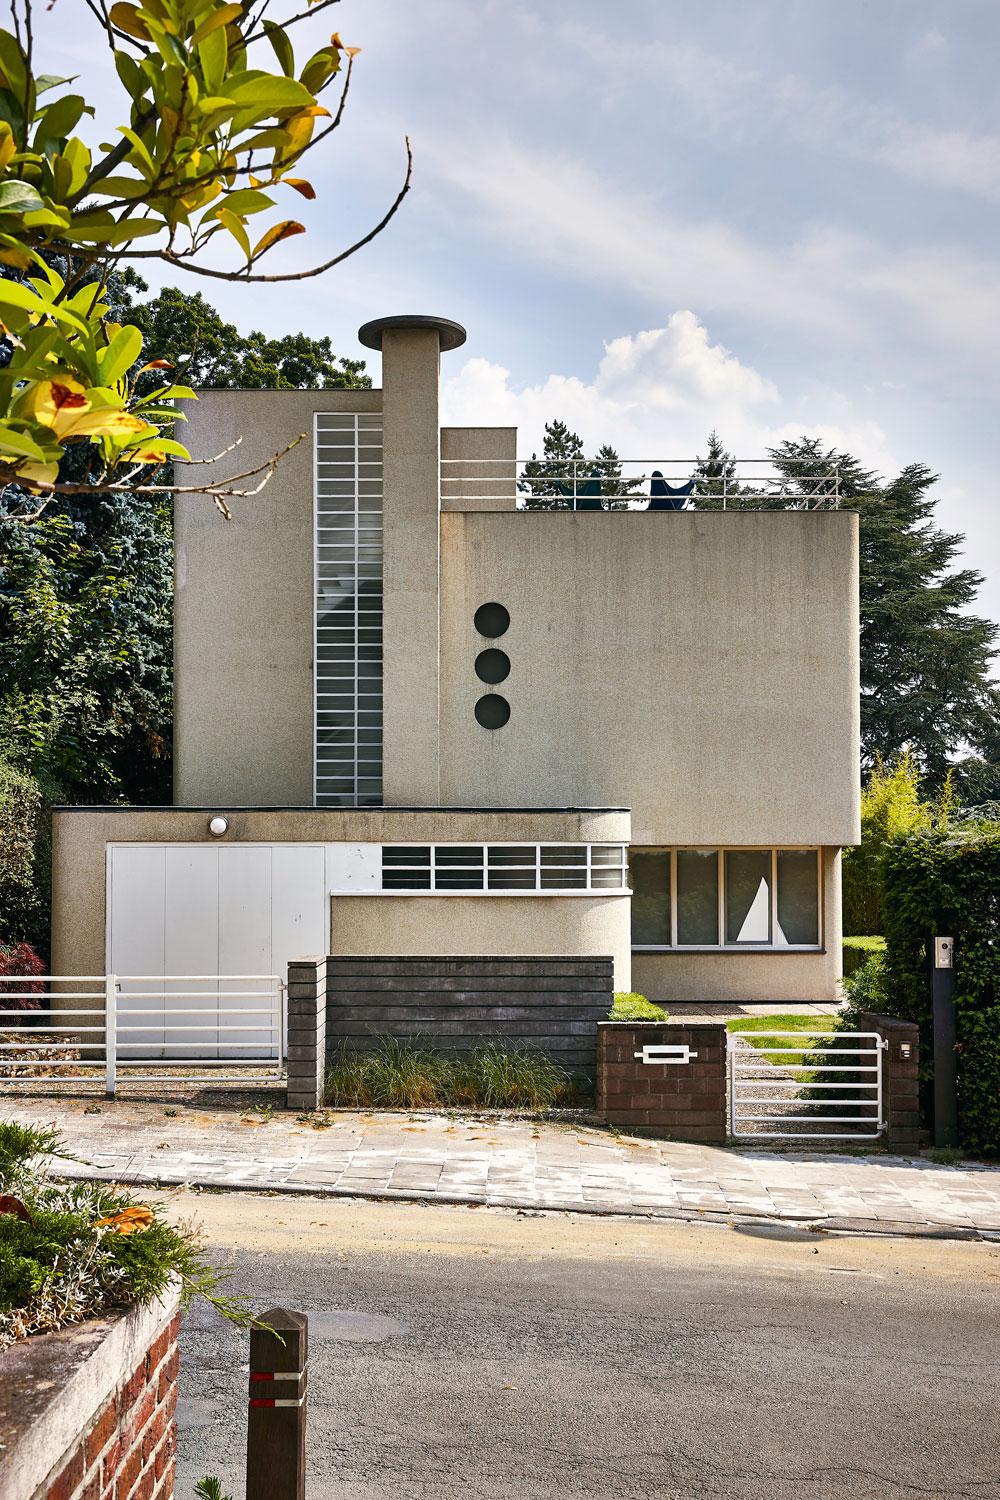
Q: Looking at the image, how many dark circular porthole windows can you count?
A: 3